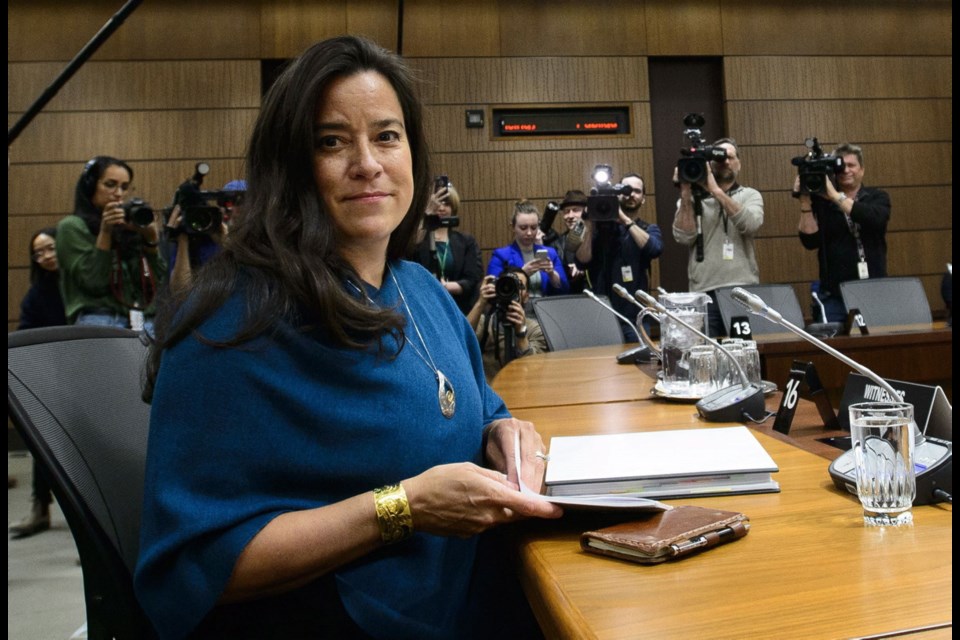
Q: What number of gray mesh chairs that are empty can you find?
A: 3